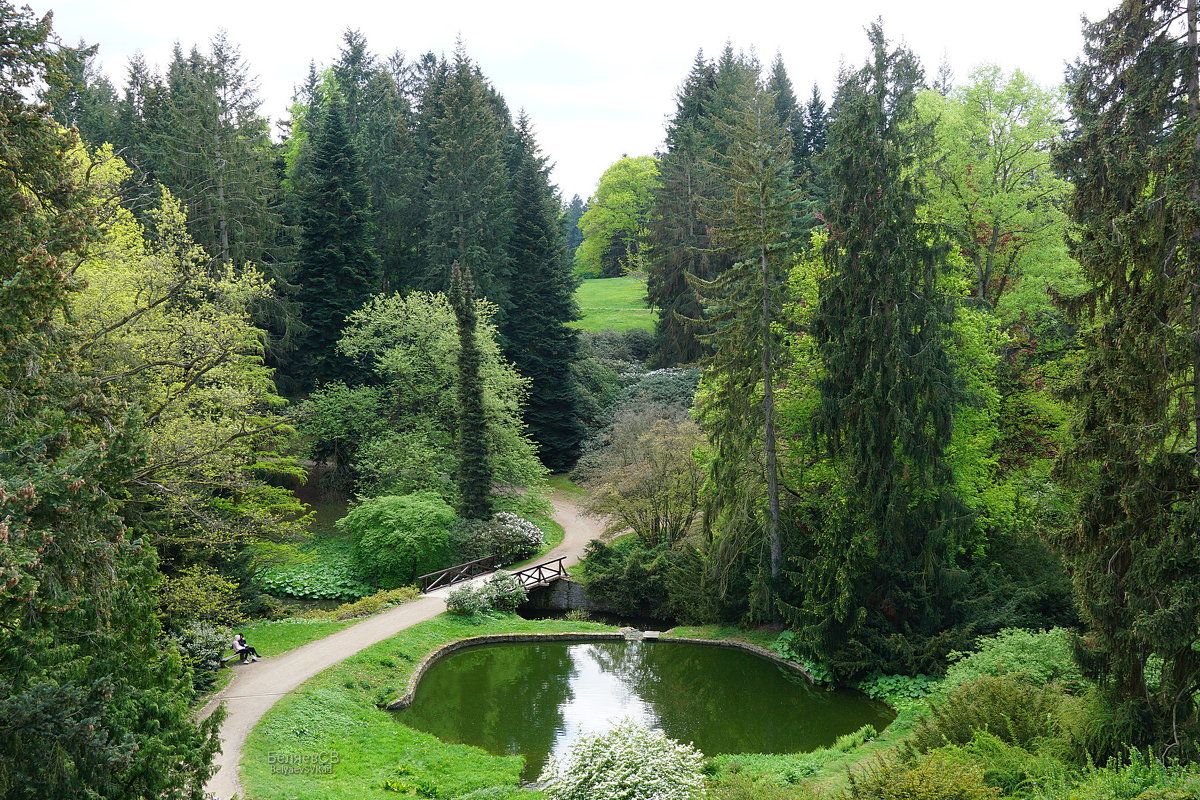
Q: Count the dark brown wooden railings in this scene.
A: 2